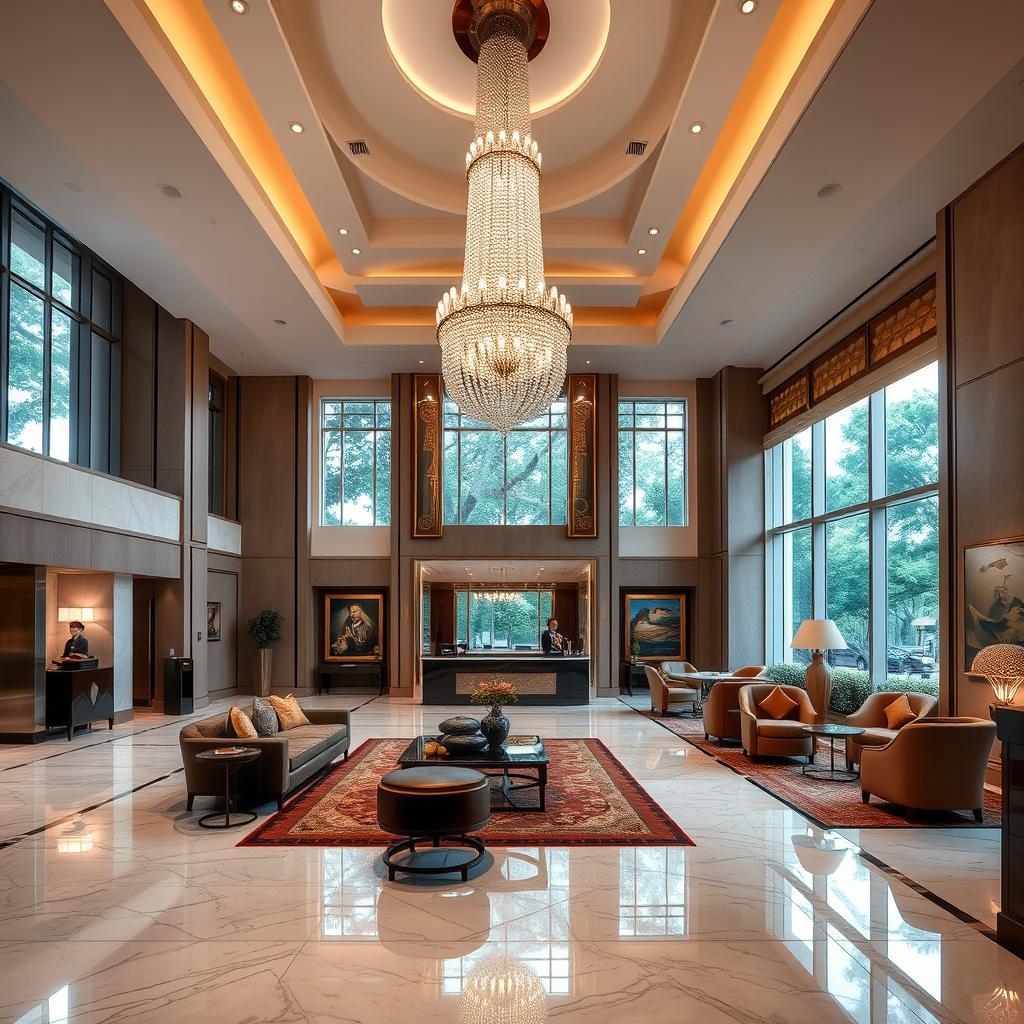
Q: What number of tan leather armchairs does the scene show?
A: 7